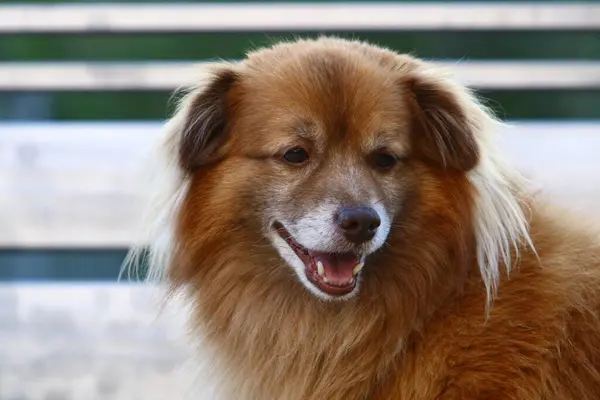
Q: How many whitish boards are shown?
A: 4